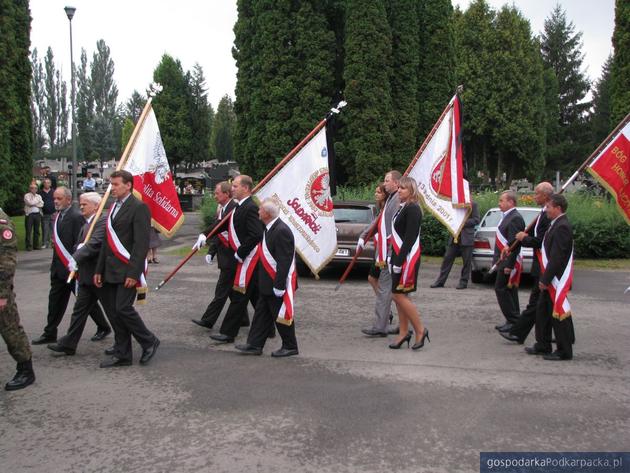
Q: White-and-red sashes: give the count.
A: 11